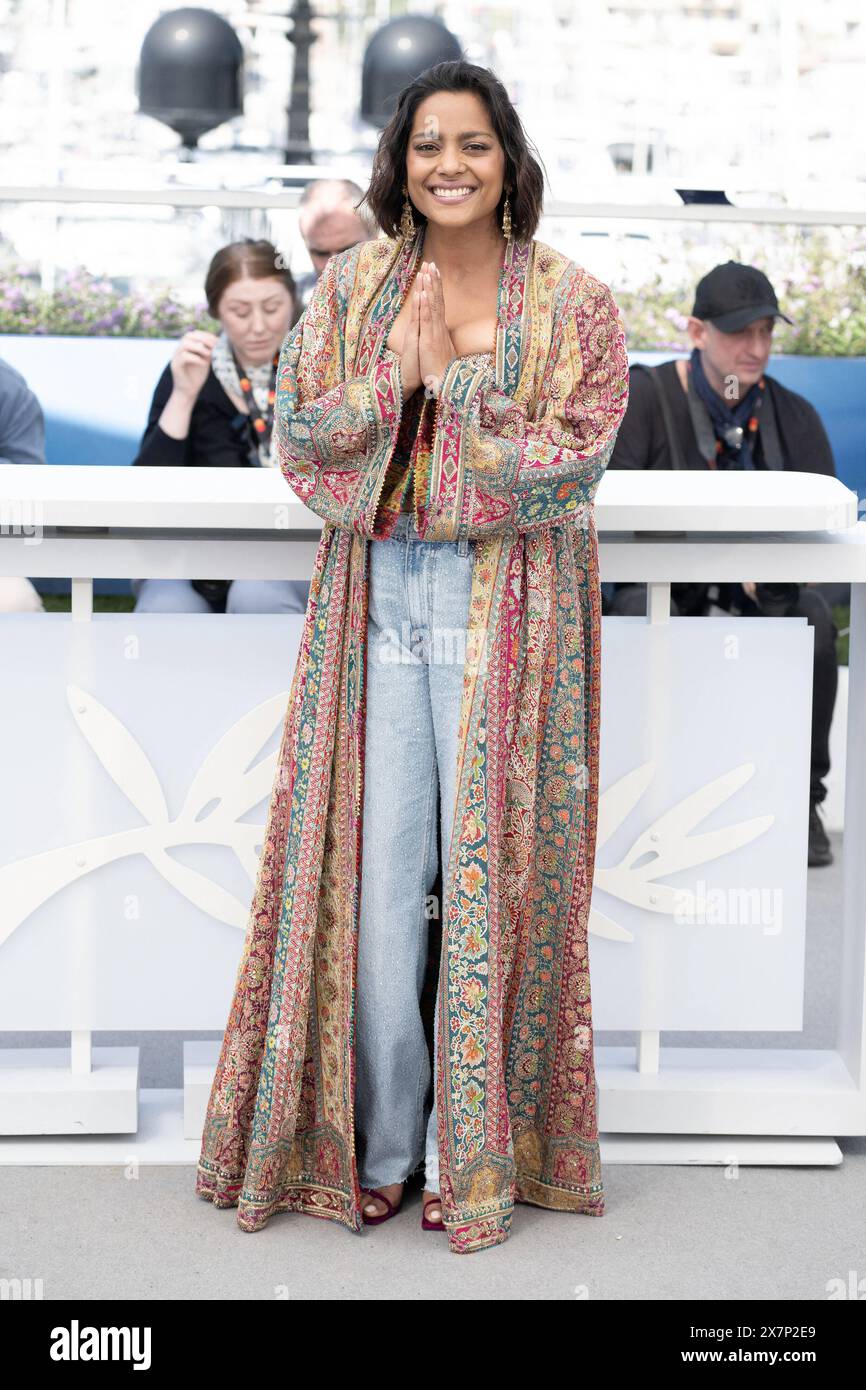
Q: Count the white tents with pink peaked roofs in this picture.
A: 0